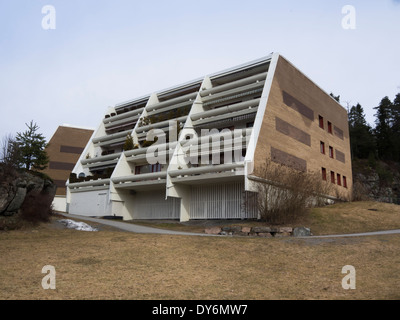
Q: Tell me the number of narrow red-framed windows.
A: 8